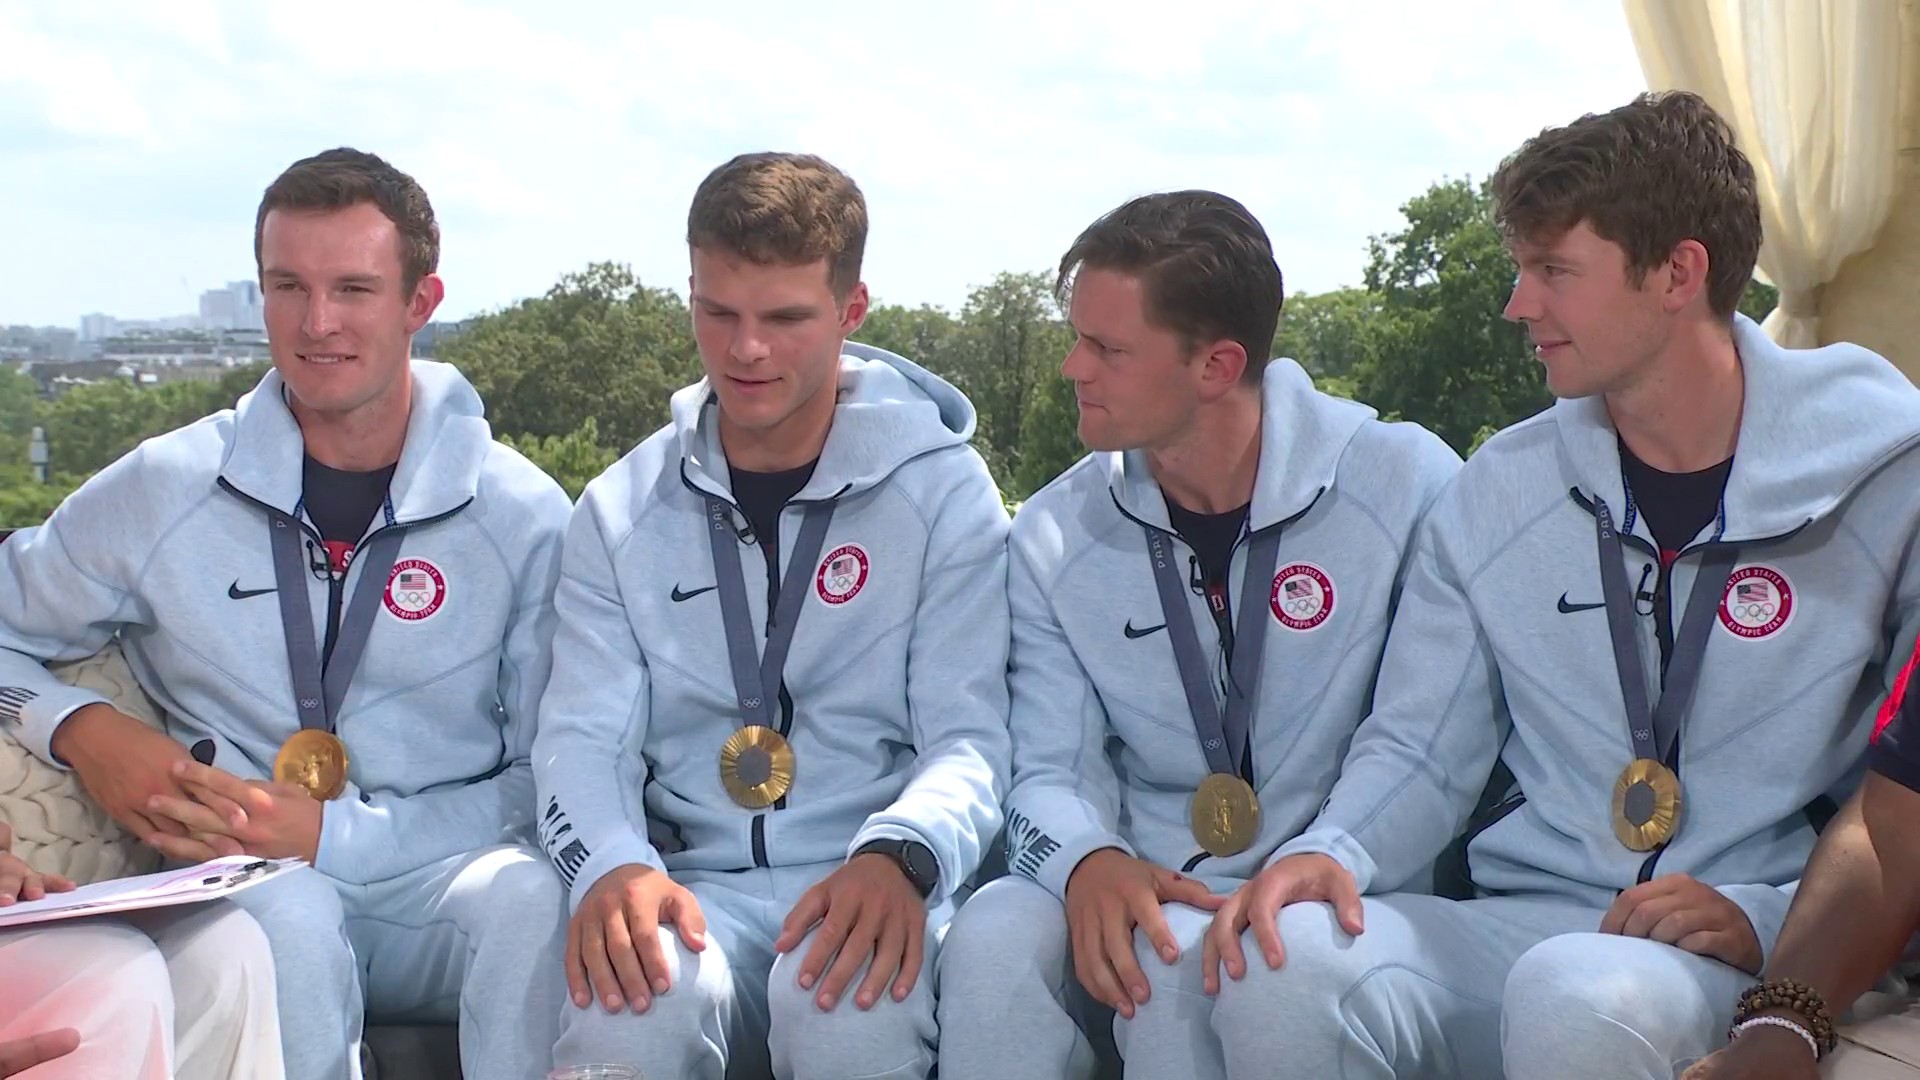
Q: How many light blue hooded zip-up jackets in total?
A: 4